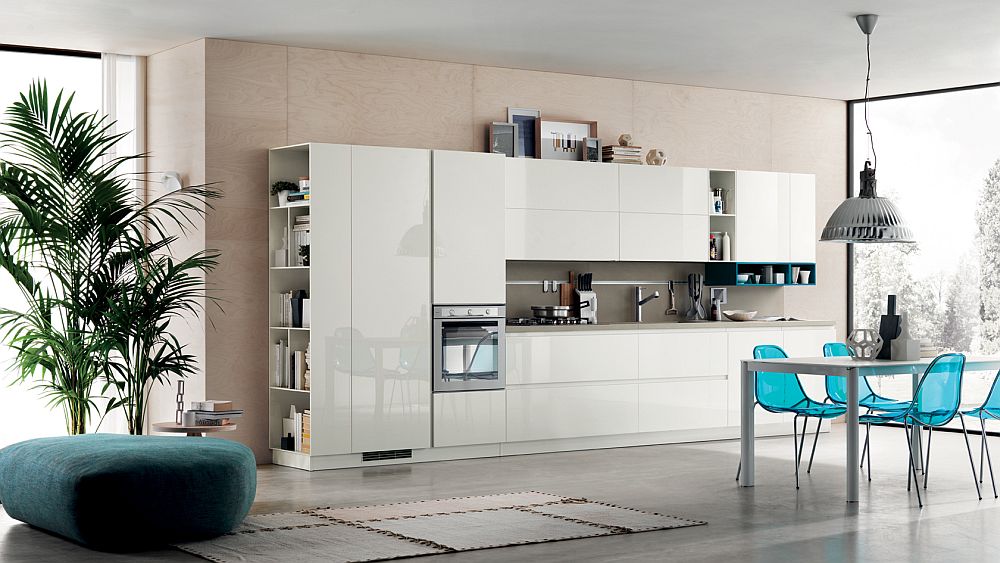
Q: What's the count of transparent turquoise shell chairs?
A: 4